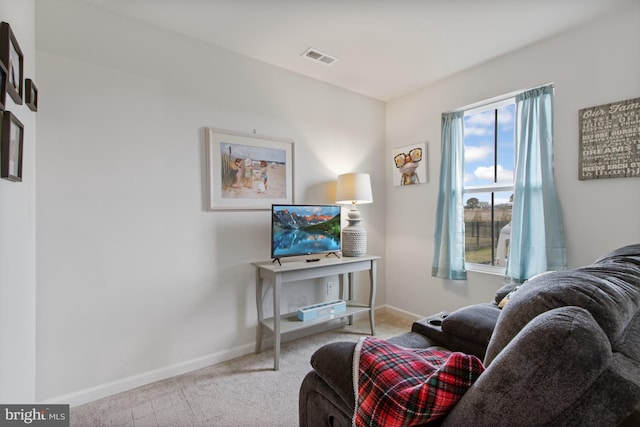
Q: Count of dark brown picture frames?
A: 4